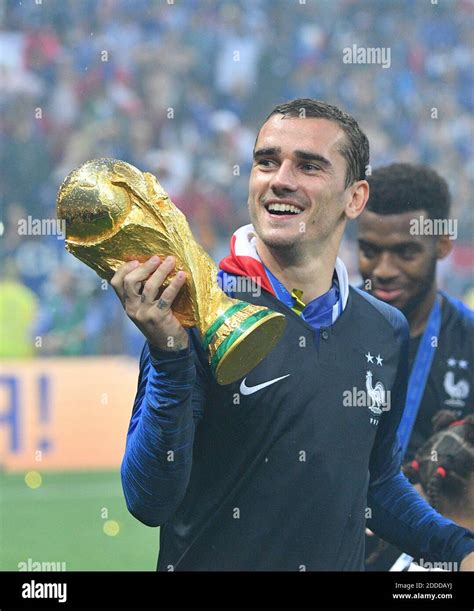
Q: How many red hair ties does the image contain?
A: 3